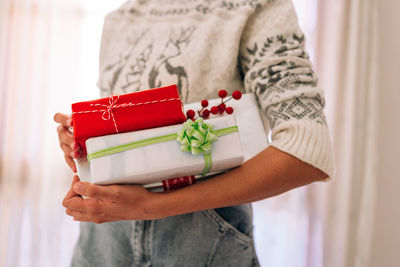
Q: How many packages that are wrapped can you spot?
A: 3